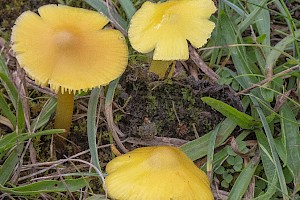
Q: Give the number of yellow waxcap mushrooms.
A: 3